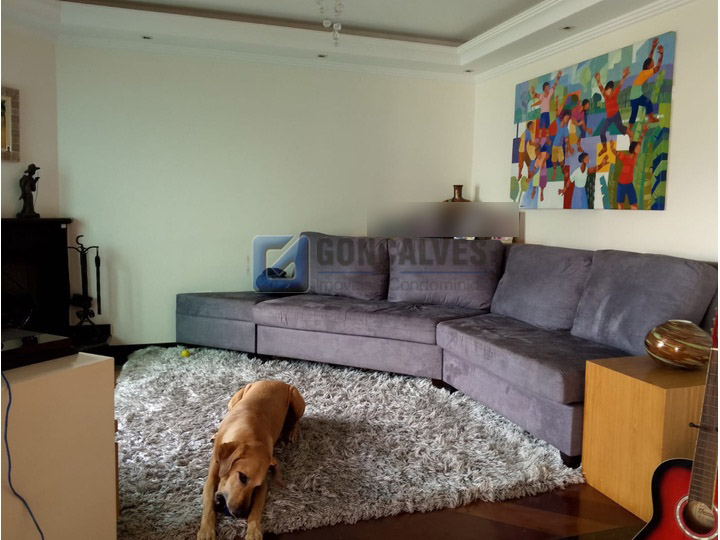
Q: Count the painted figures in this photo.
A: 9